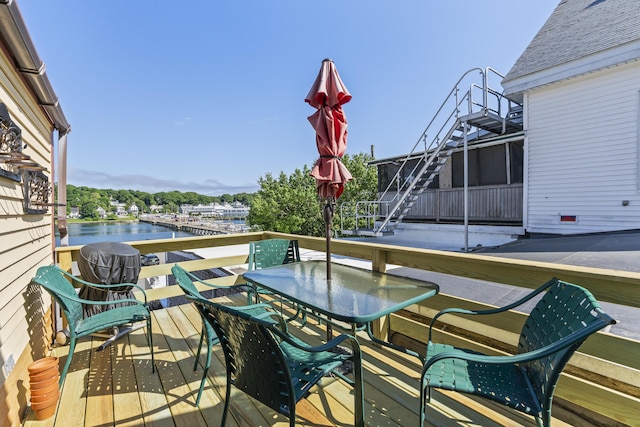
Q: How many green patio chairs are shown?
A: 5